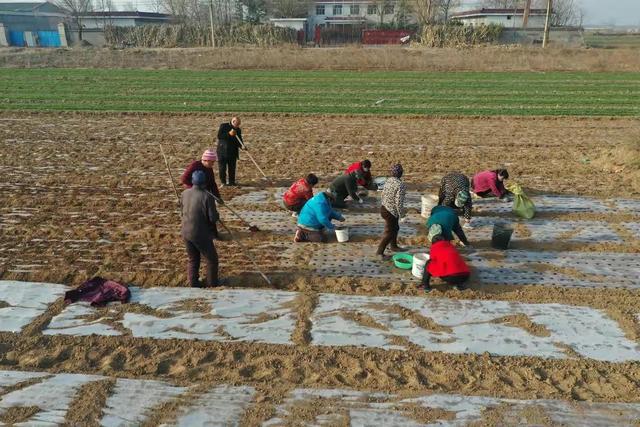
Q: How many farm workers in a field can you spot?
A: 12